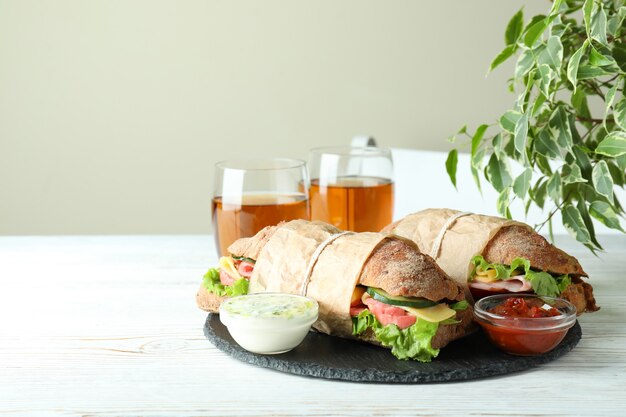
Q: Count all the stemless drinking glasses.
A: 2